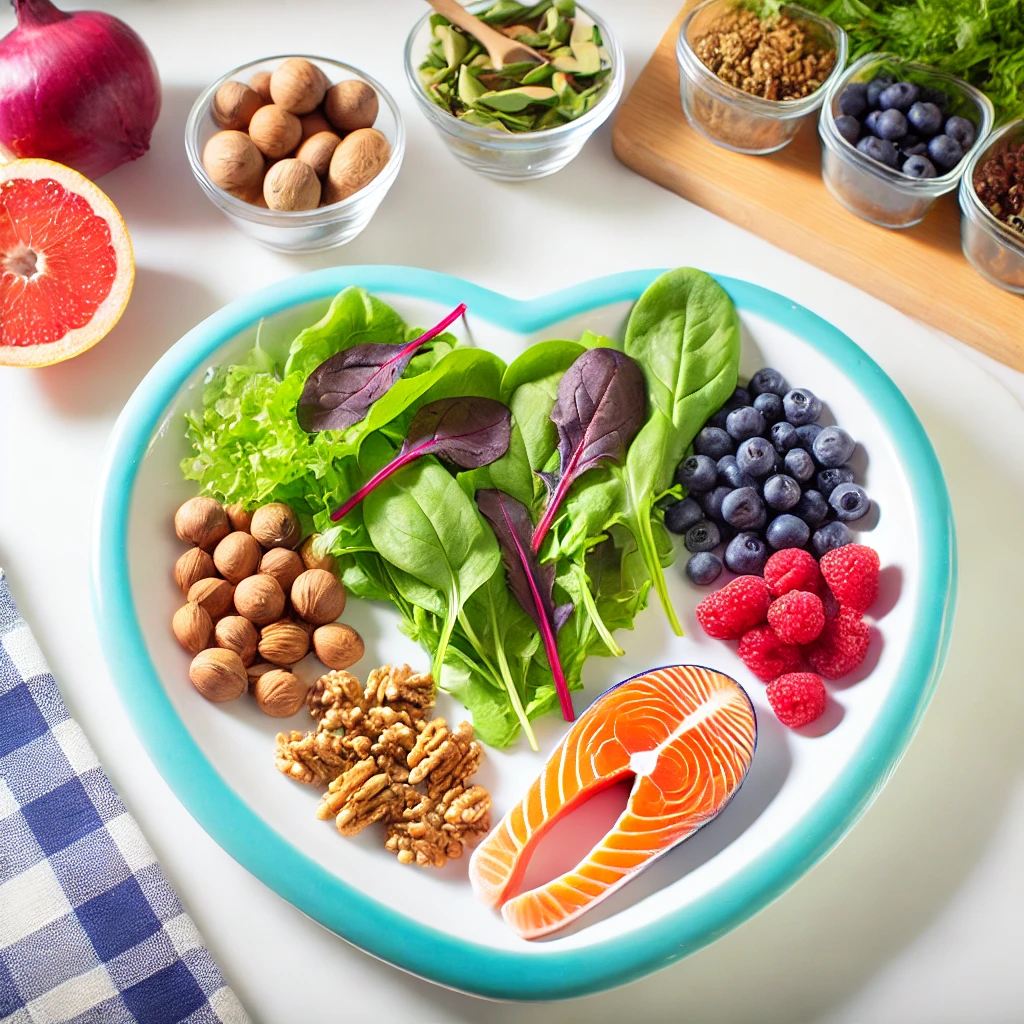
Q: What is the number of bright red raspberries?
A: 7